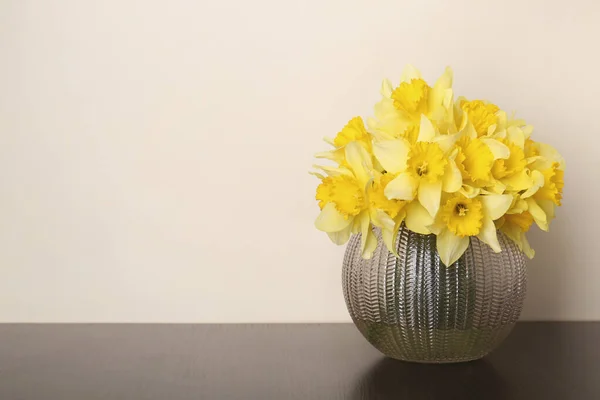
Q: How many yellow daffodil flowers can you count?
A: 13